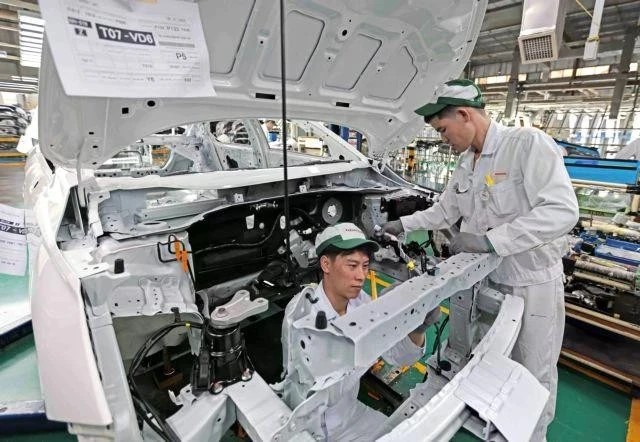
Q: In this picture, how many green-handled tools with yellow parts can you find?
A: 0